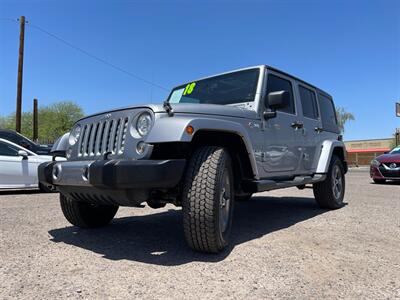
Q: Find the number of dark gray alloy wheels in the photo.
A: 2